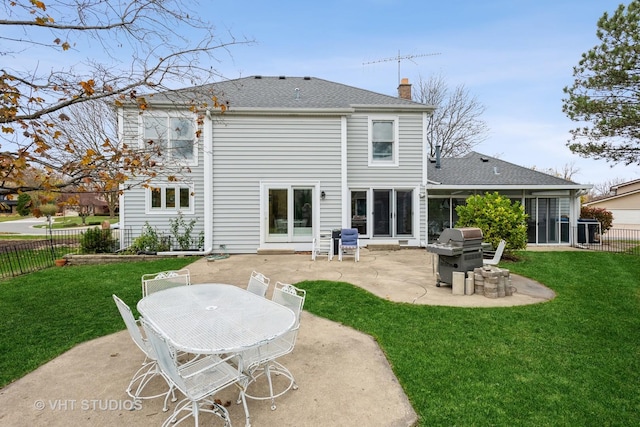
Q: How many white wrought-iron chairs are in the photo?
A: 5